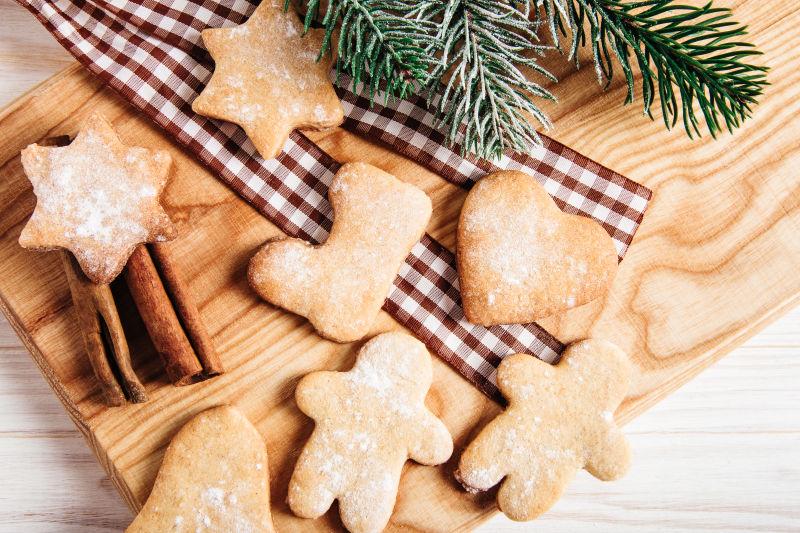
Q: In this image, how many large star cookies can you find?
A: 2